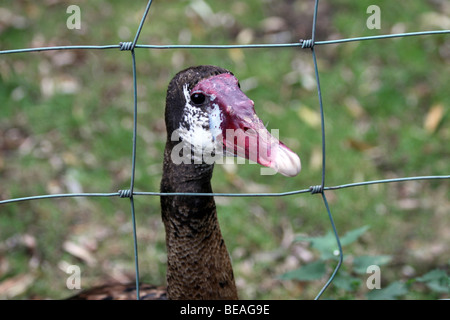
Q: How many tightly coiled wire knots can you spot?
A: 4